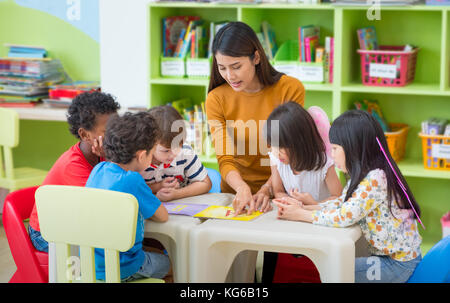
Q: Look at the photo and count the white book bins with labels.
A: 4